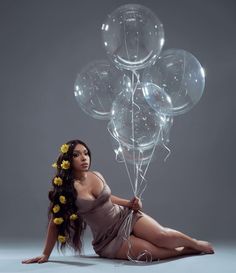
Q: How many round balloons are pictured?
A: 5